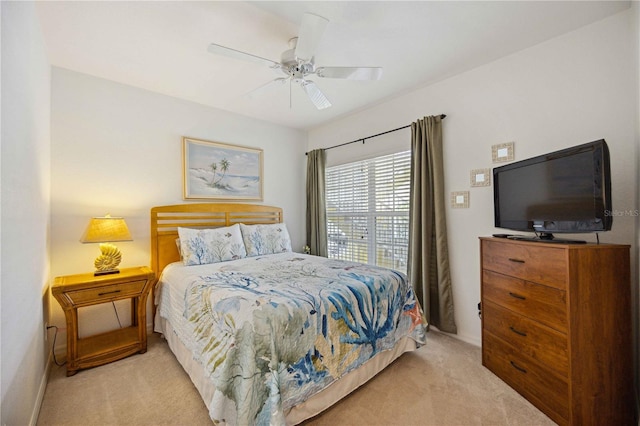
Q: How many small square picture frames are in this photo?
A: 3